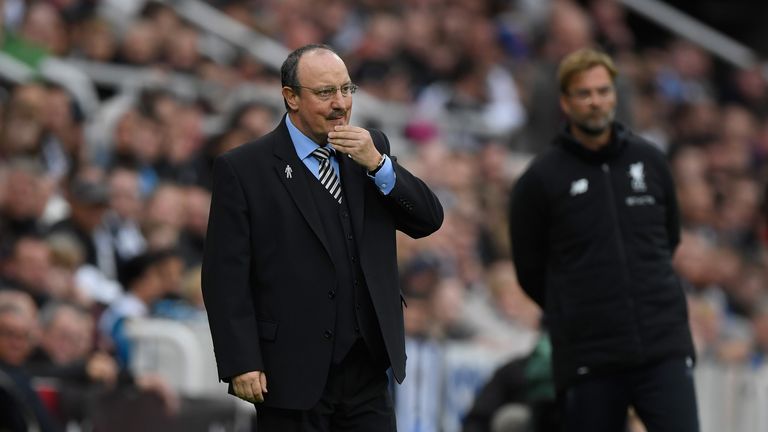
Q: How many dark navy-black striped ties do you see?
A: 1